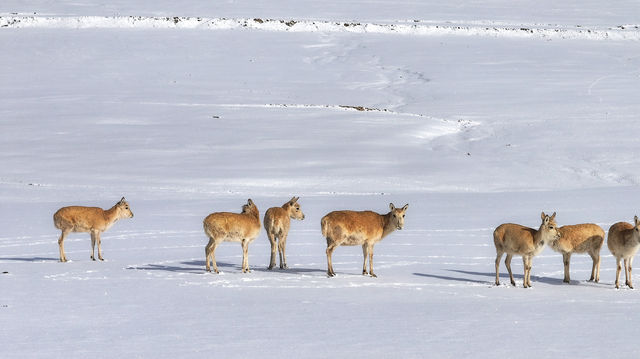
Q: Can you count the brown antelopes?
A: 7